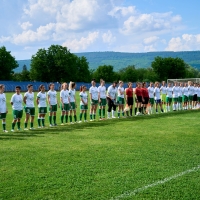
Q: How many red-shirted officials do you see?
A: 3